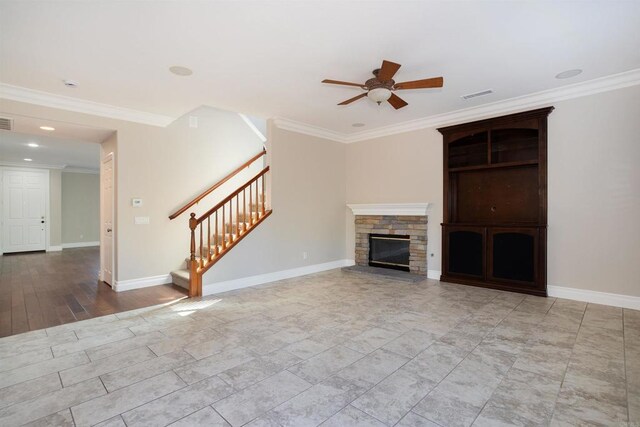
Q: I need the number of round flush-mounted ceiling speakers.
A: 3